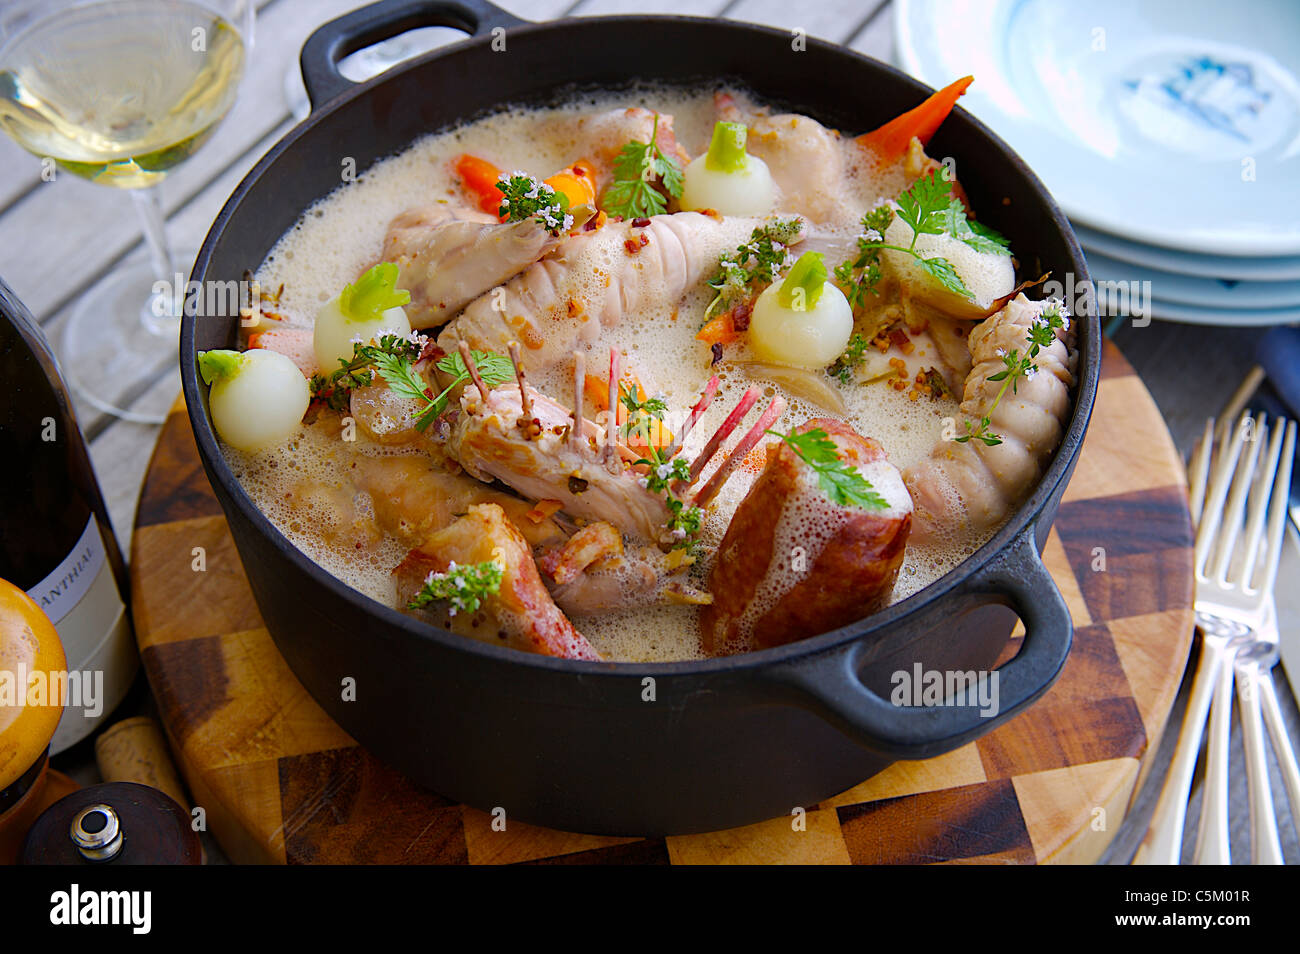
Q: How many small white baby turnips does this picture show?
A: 4